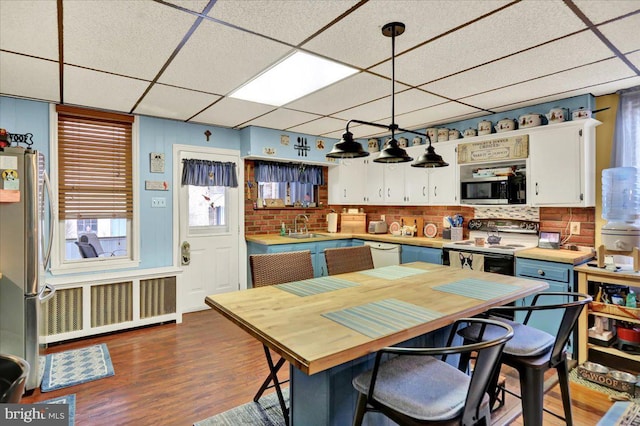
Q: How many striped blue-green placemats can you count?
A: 4